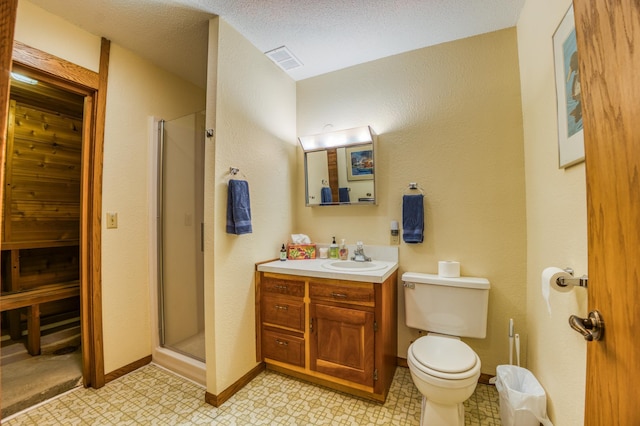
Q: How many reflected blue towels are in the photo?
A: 2